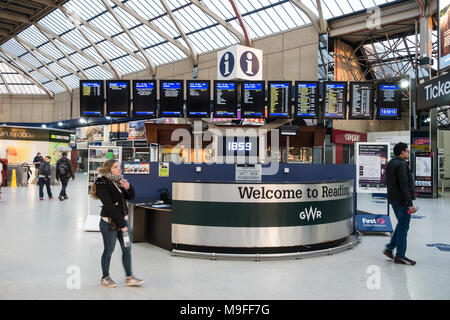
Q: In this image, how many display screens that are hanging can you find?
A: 12